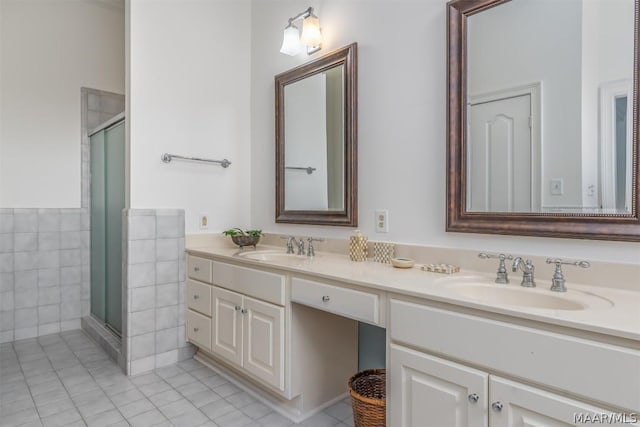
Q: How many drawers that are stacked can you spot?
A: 3